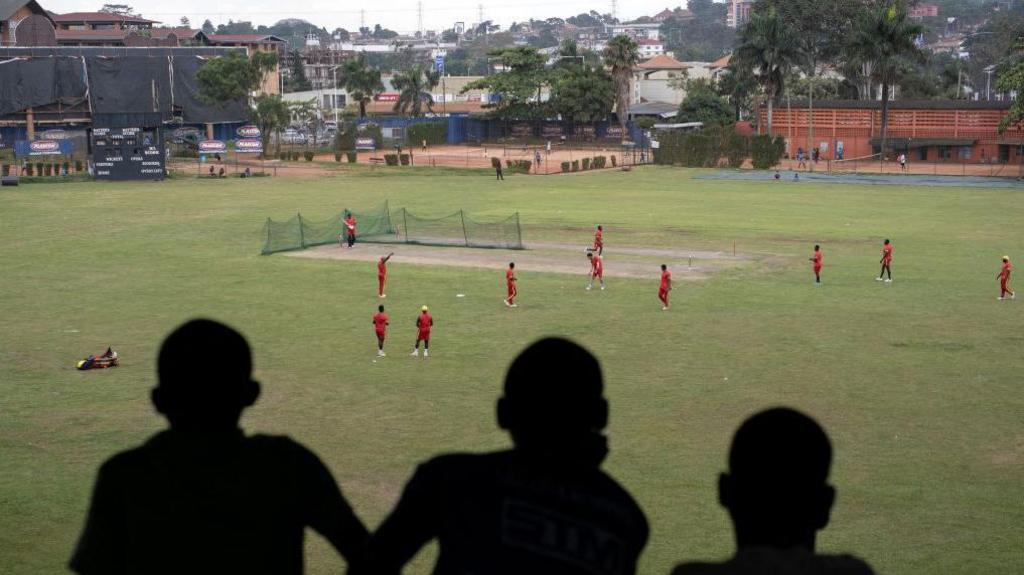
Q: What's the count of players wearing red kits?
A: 11